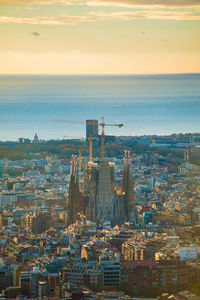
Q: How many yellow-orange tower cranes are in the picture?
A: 3